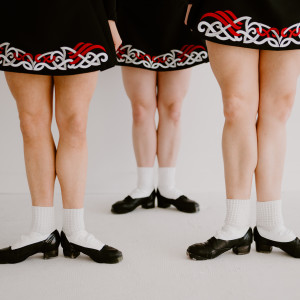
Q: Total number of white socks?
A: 6